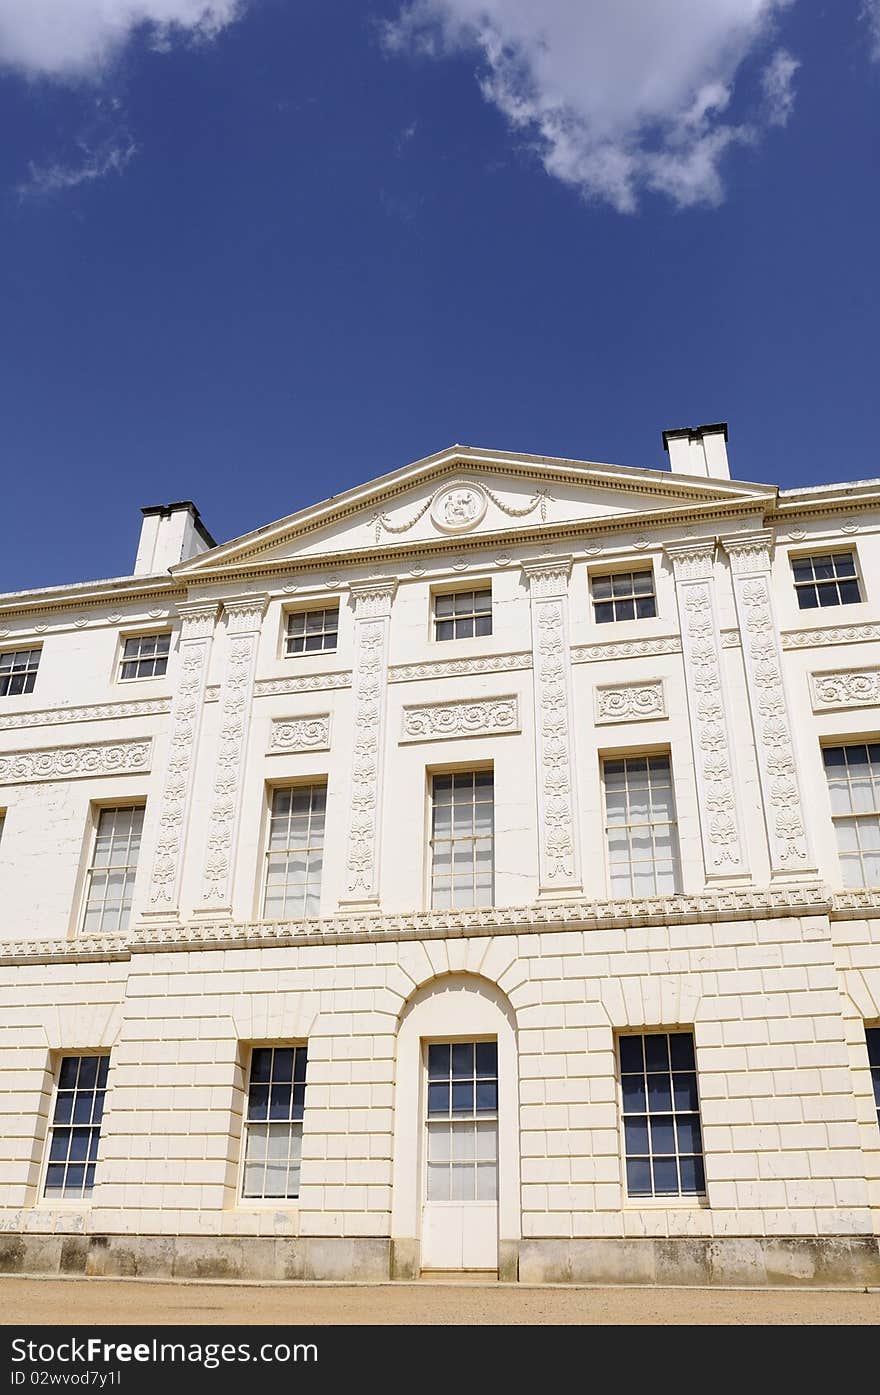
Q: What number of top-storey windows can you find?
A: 6